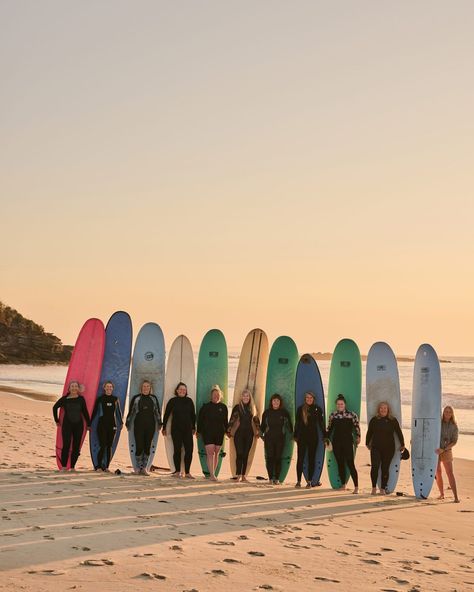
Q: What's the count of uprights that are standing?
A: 11